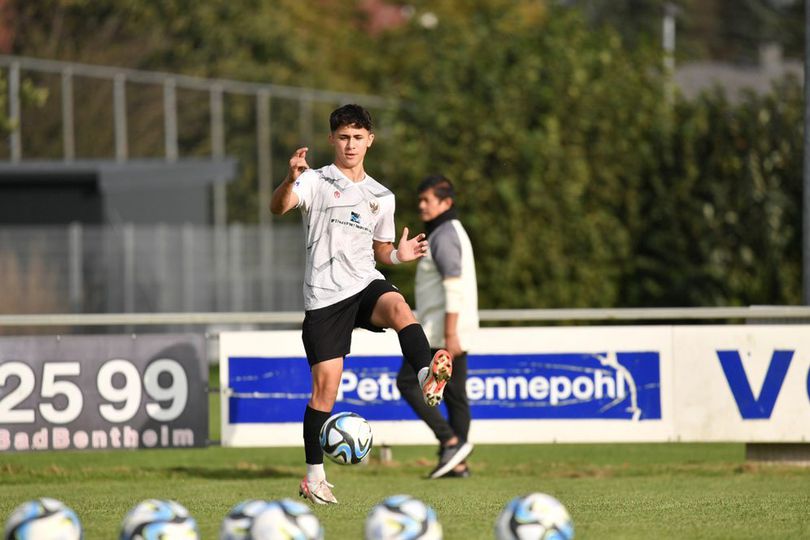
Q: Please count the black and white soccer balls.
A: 7